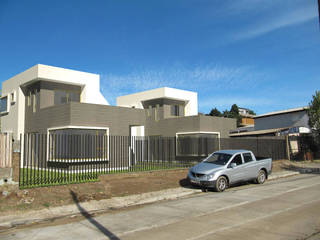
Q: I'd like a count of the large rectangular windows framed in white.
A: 2